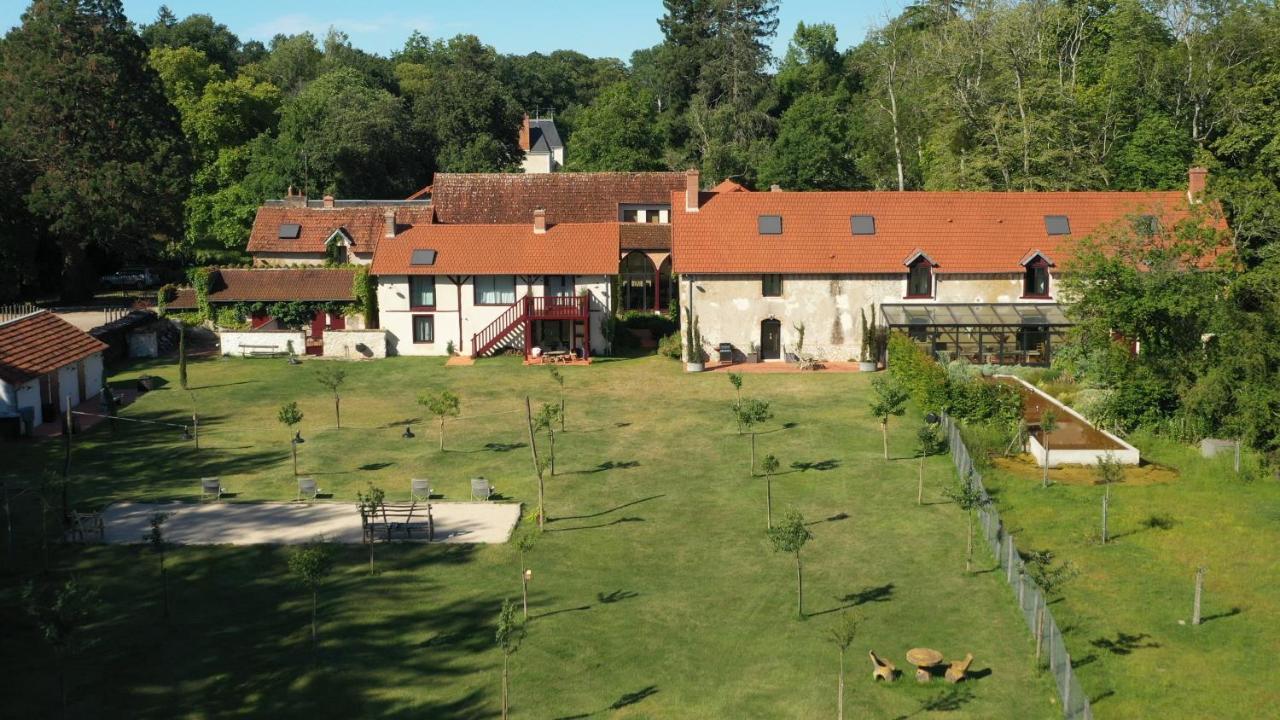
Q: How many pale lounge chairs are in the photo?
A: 4